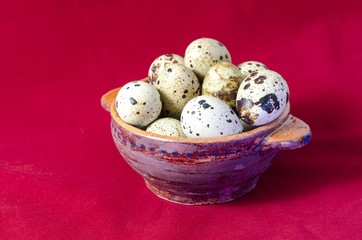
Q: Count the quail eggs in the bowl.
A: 9